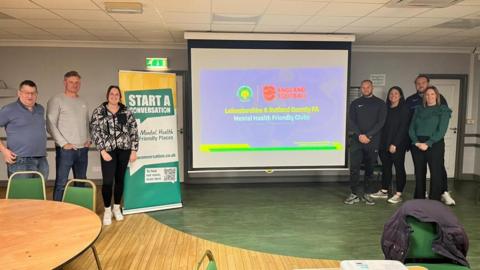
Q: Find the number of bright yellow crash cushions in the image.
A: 0